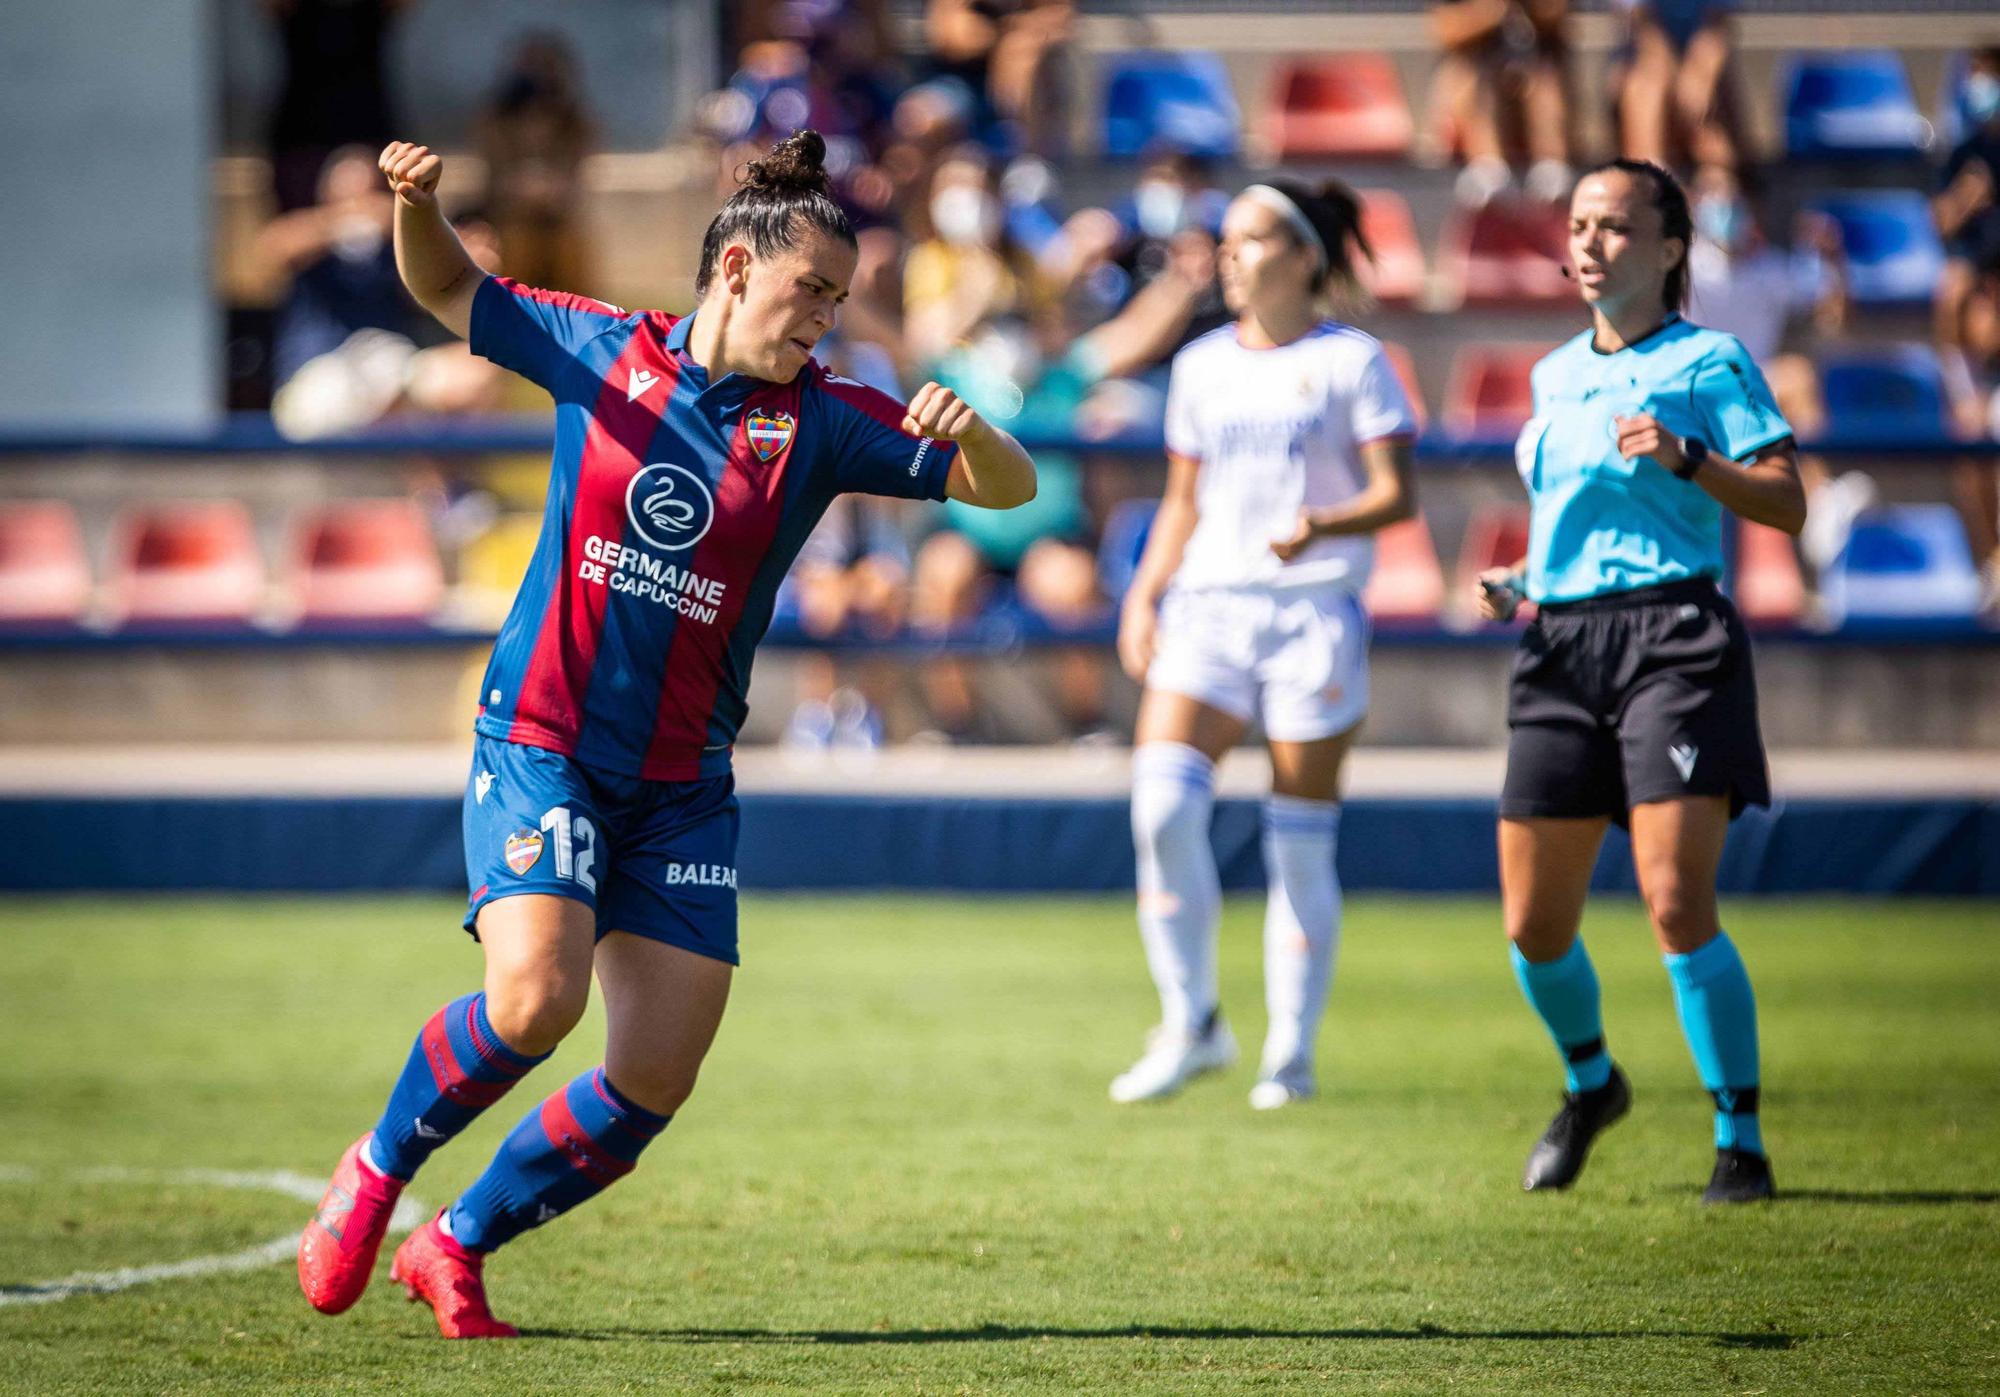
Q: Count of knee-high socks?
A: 6